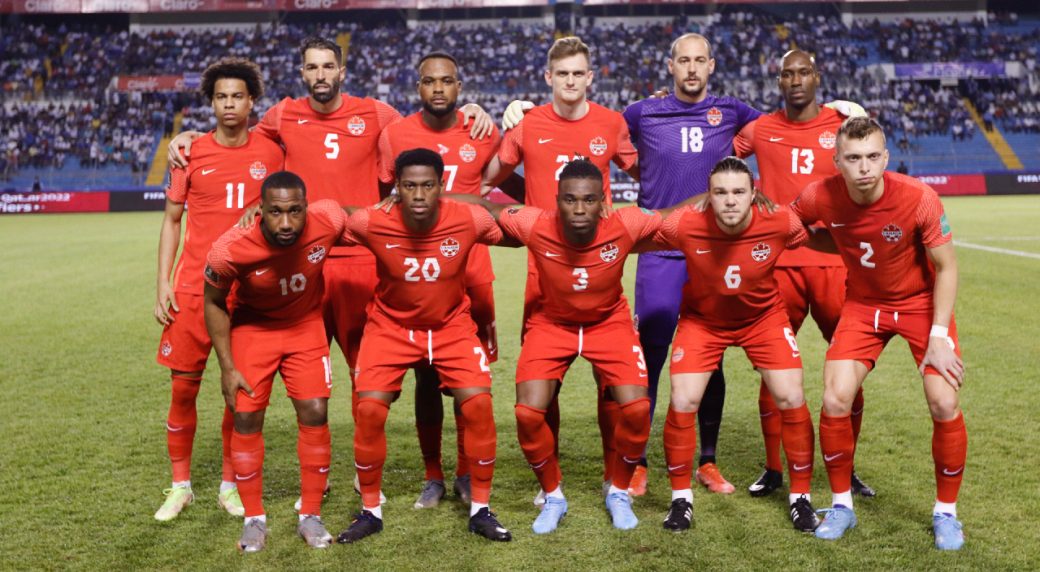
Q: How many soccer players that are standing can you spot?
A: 6